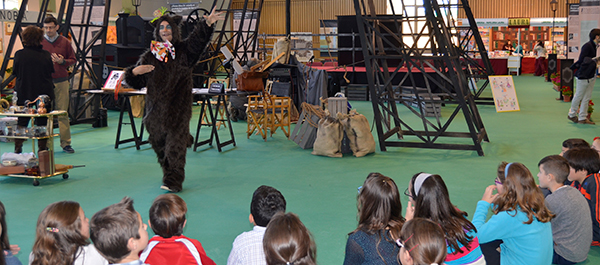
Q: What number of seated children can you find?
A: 14